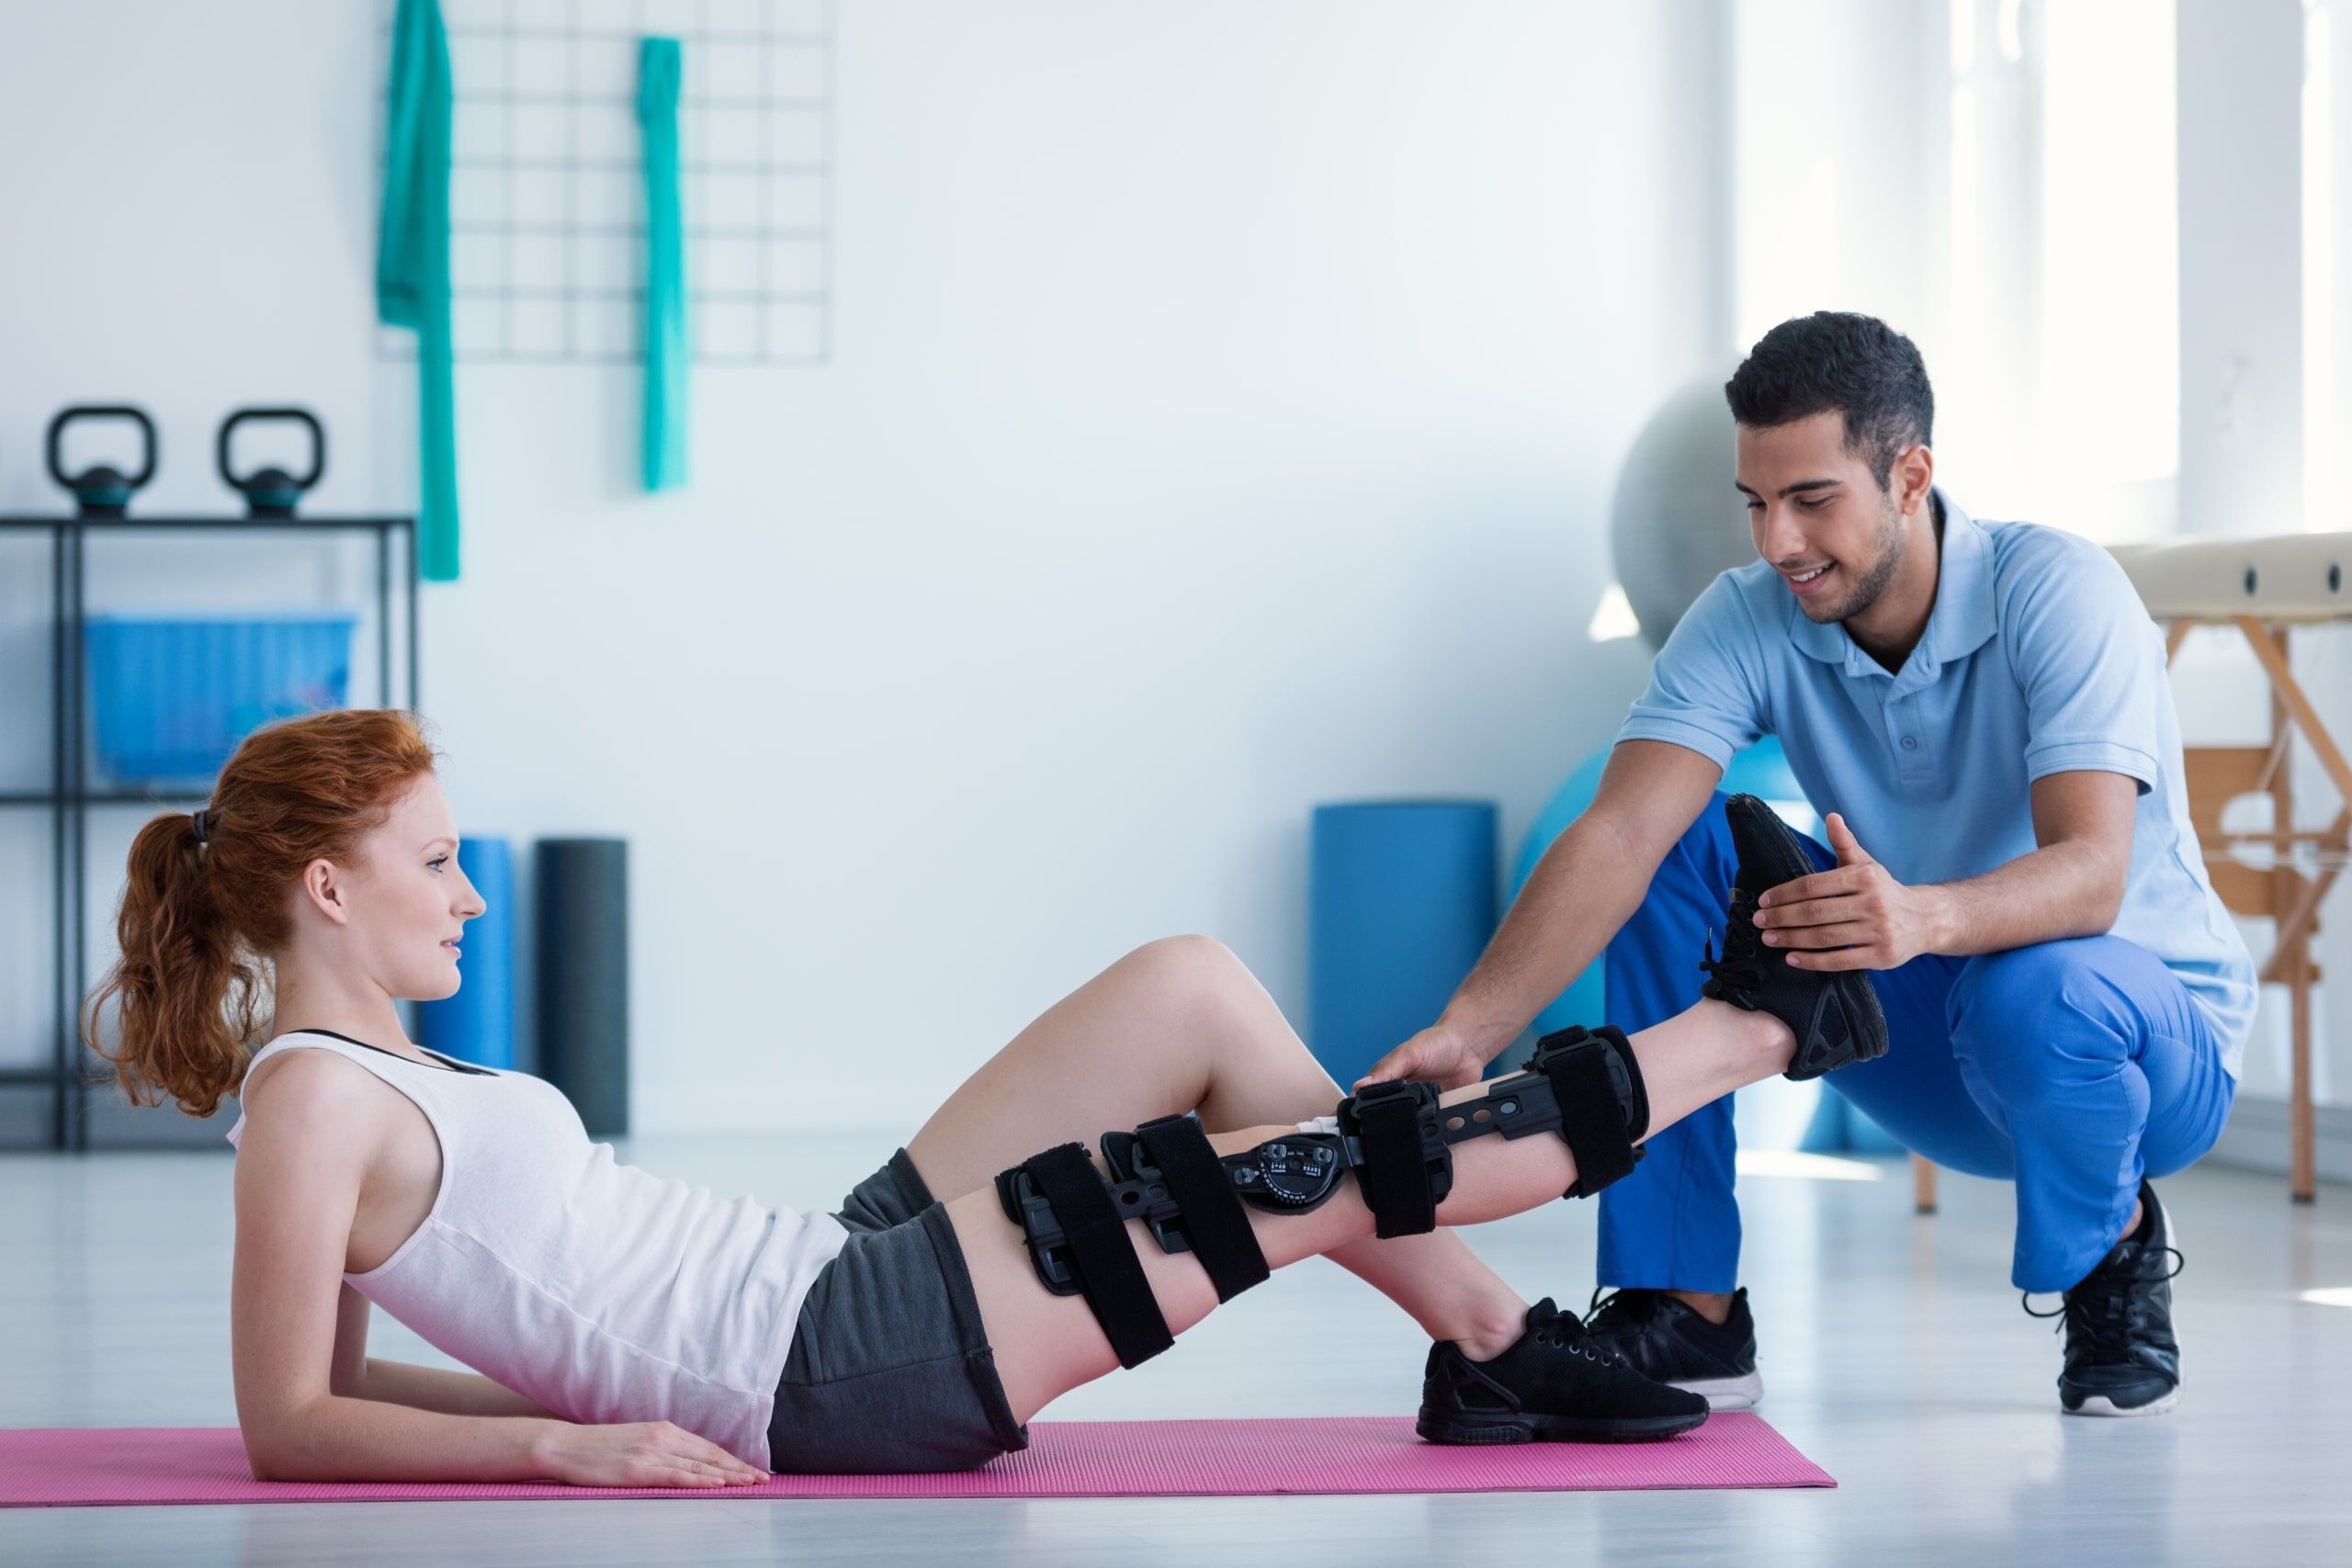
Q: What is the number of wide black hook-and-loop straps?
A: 4